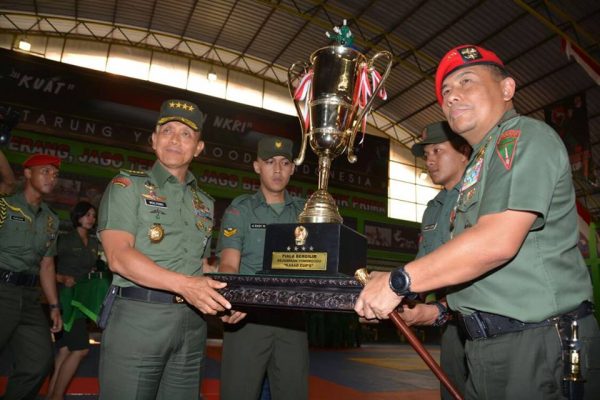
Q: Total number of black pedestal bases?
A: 1